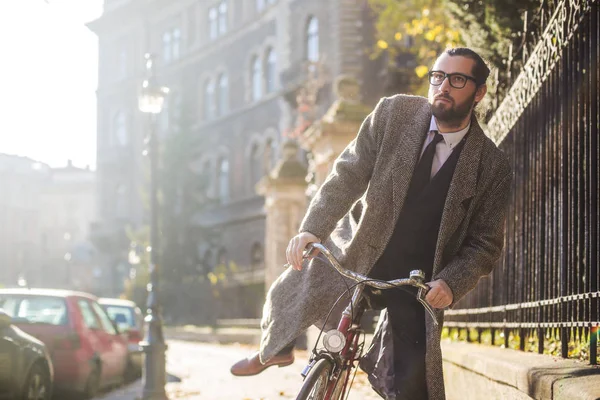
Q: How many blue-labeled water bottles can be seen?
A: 0